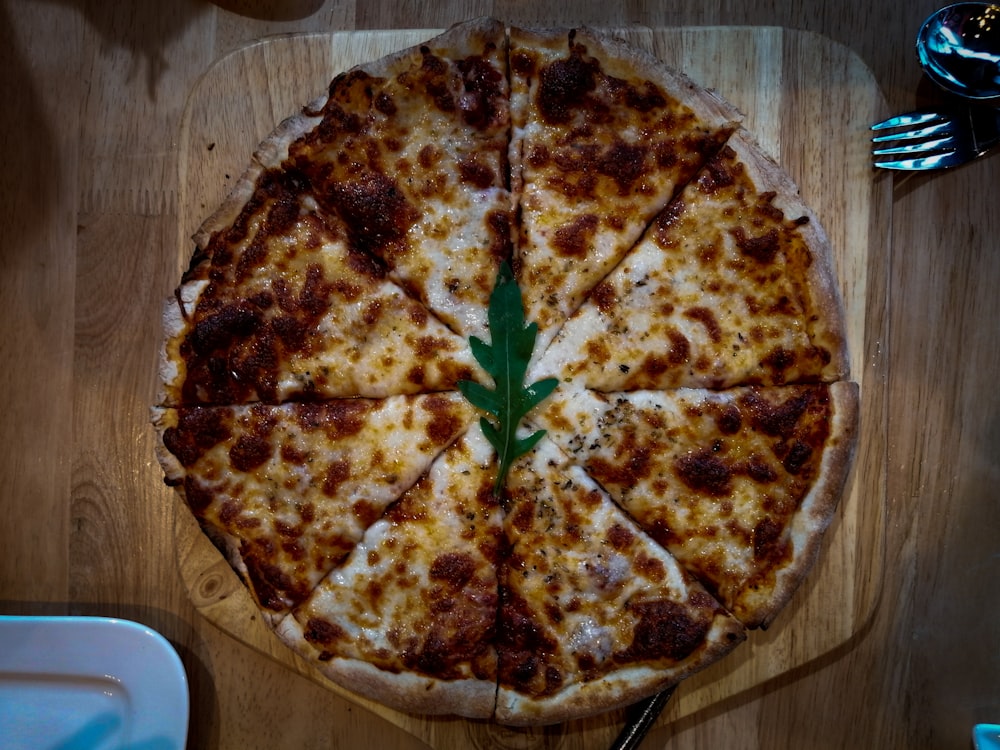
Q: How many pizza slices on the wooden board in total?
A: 8